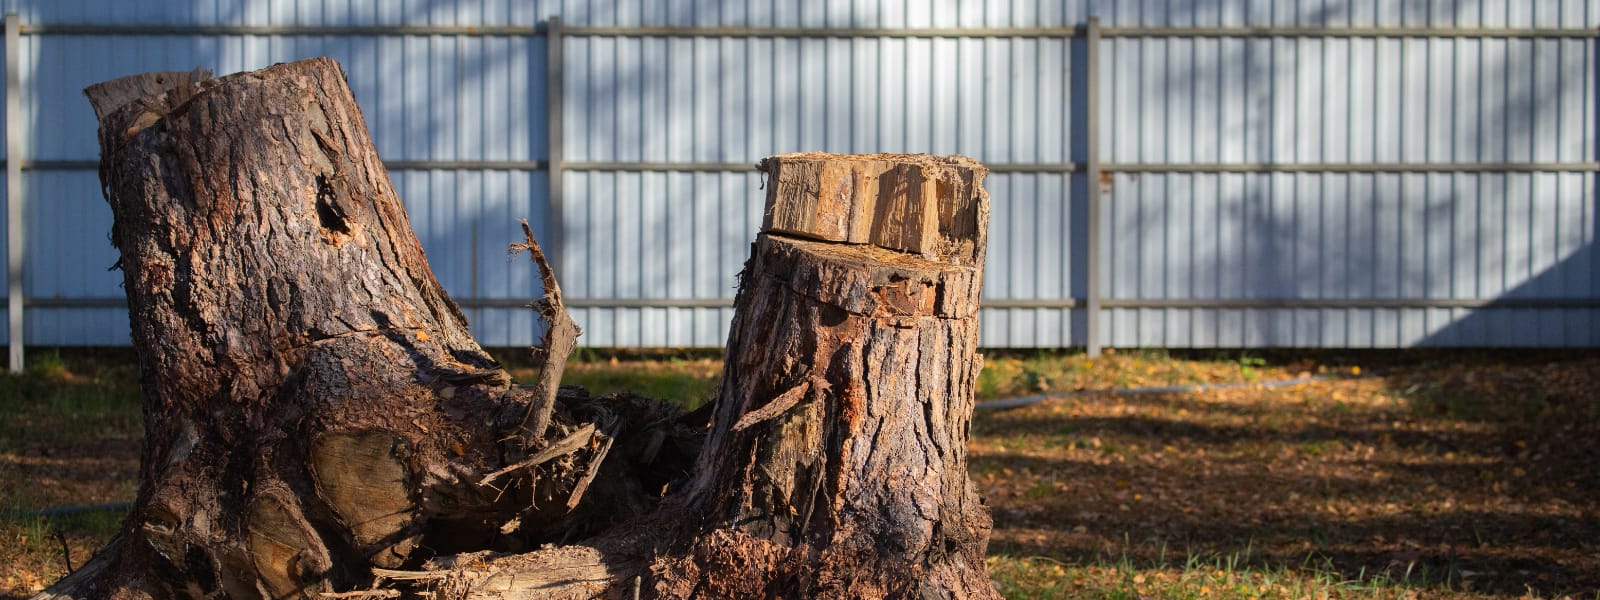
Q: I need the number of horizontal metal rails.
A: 3